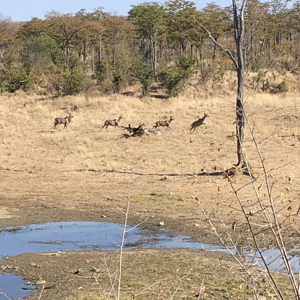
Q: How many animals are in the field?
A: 4